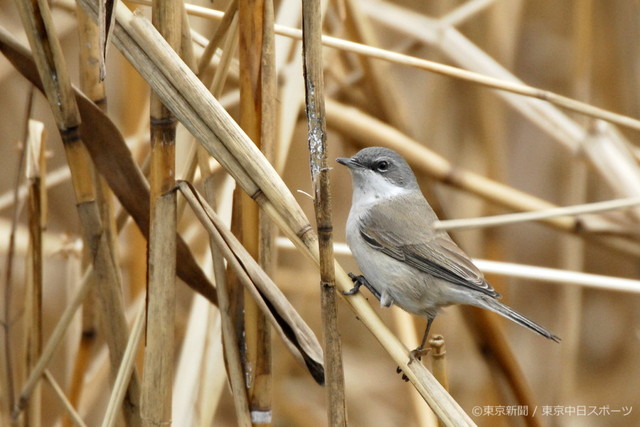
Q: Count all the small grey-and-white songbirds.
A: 1